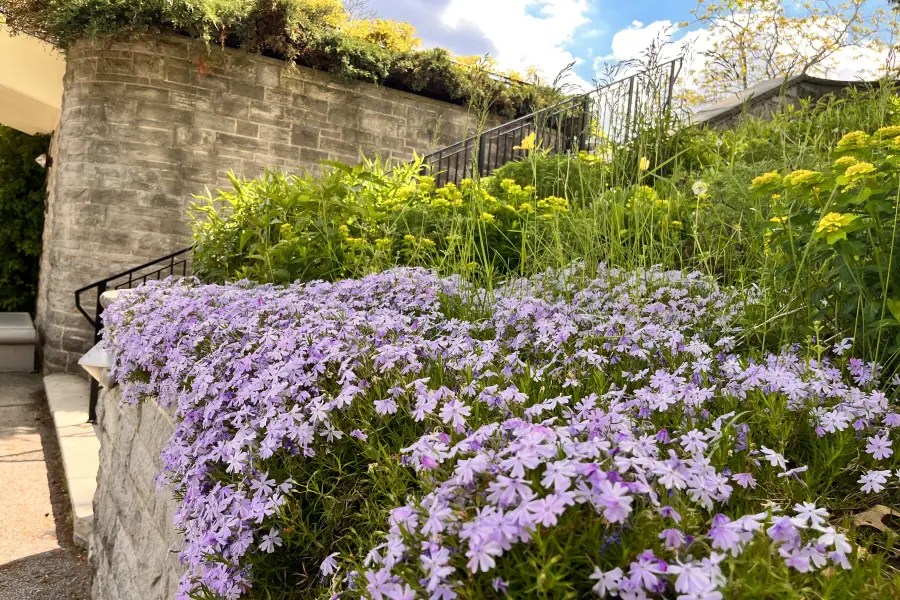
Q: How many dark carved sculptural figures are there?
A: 0